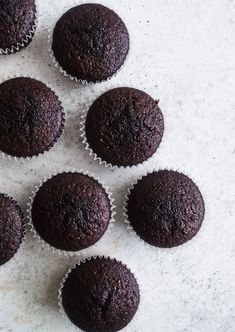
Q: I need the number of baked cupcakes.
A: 8